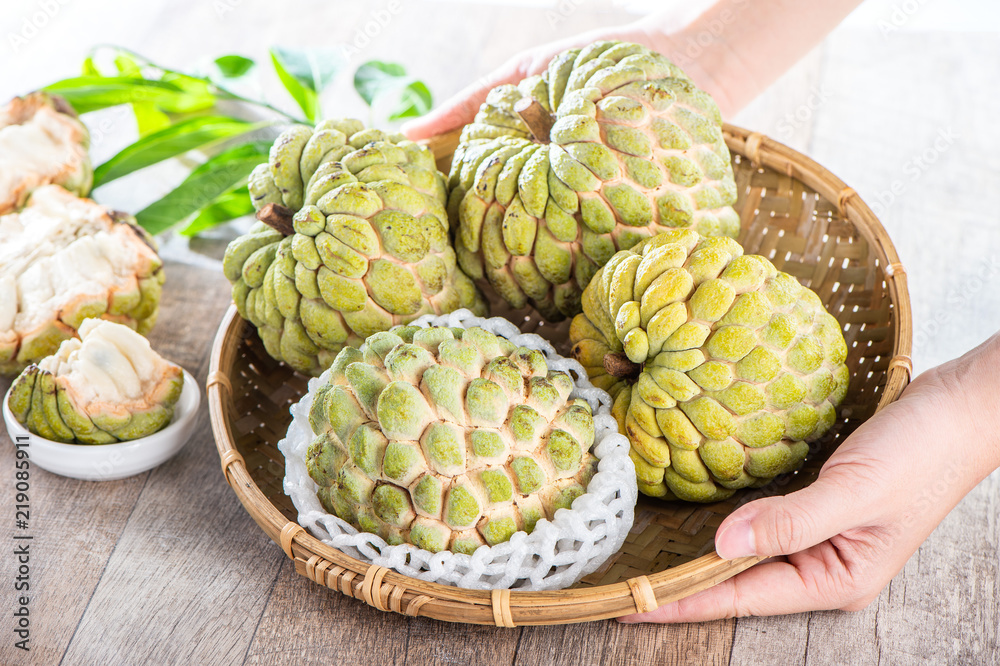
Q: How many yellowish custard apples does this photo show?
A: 1